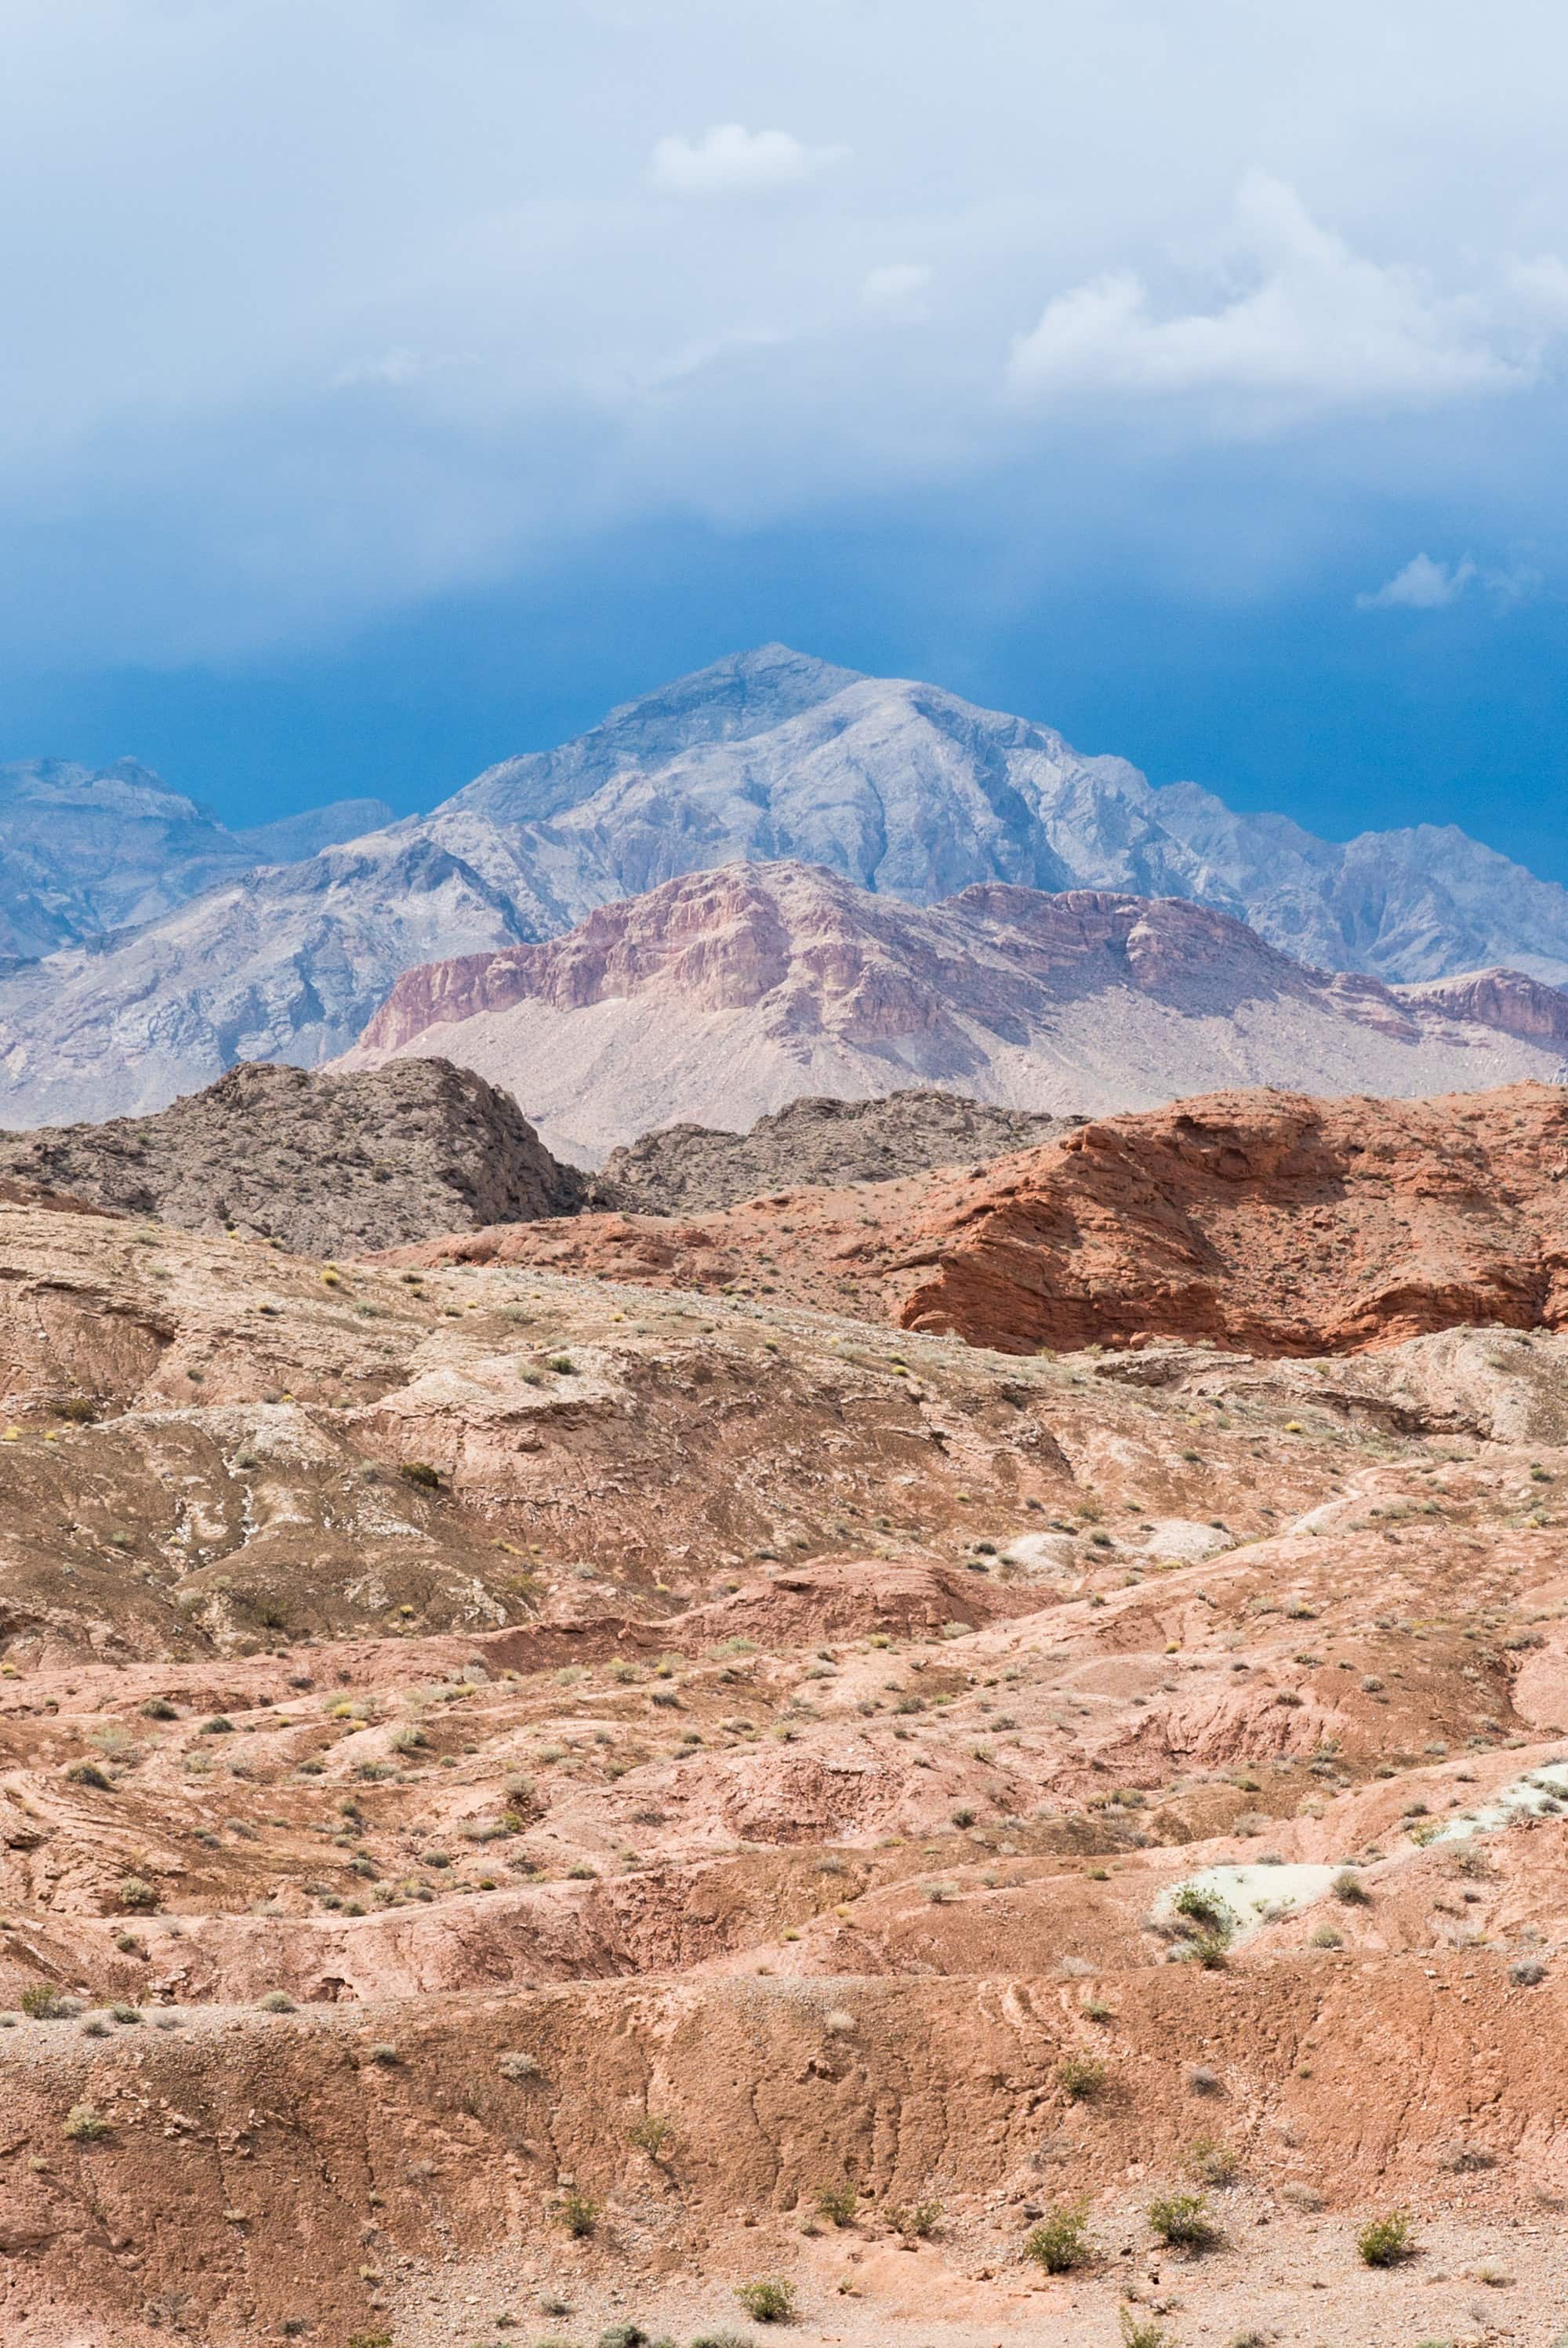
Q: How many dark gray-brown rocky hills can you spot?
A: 2